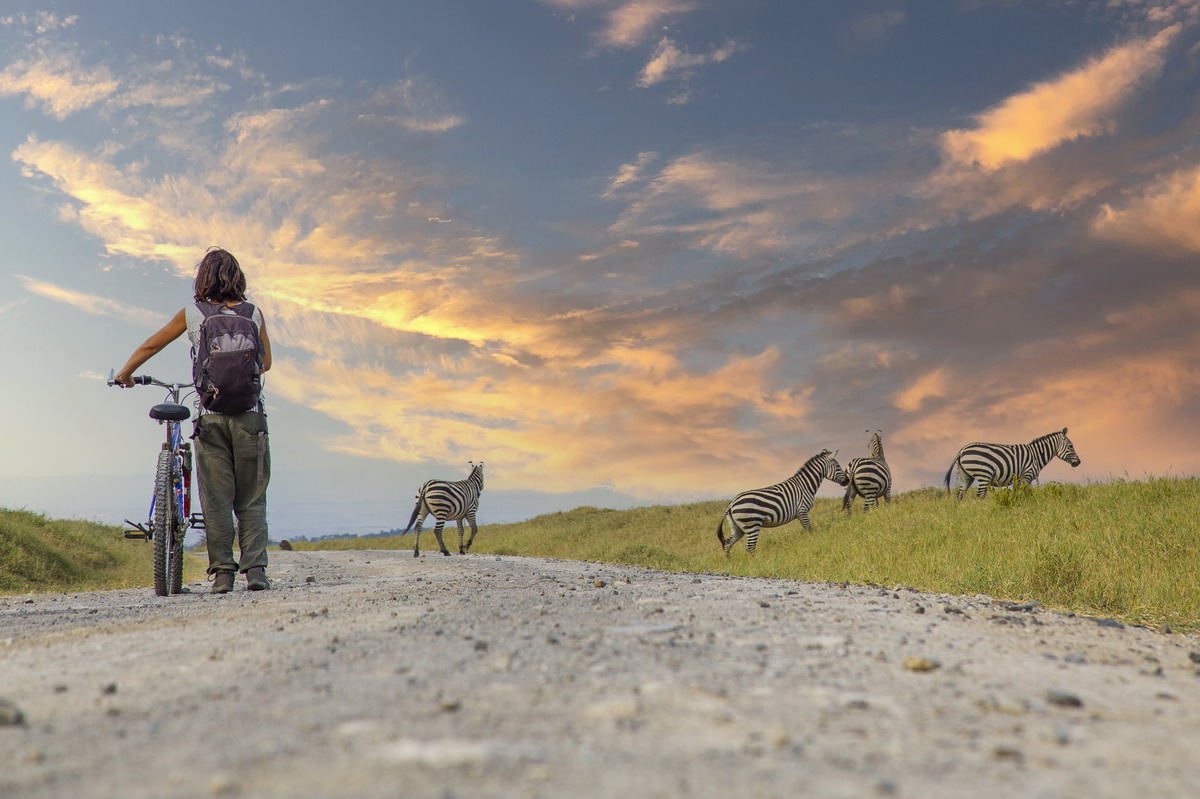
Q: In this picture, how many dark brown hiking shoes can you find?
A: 2